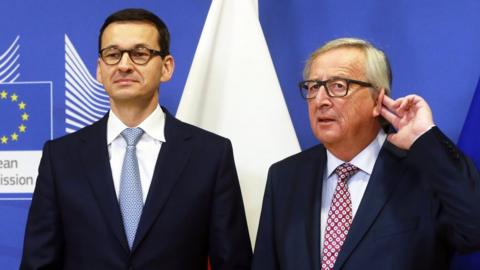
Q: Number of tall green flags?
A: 0